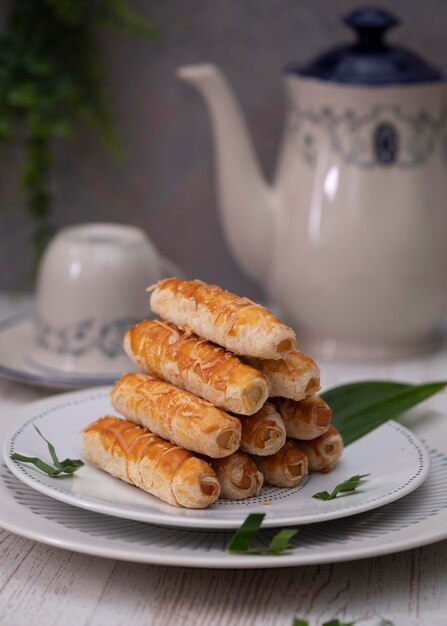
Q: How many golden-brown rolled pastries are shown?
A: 10